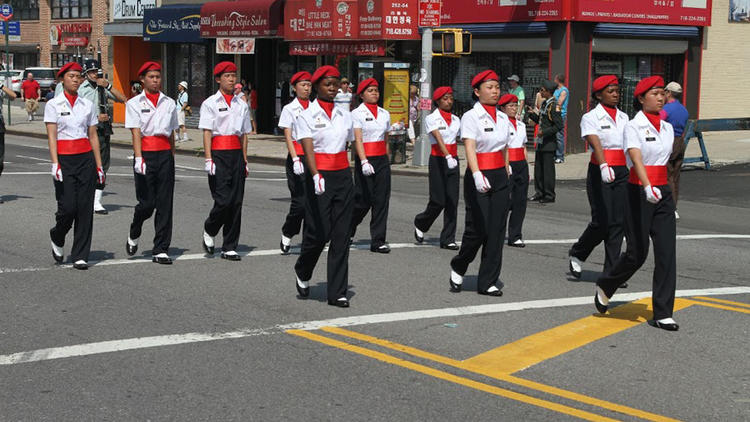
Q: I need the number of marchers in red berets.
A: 11